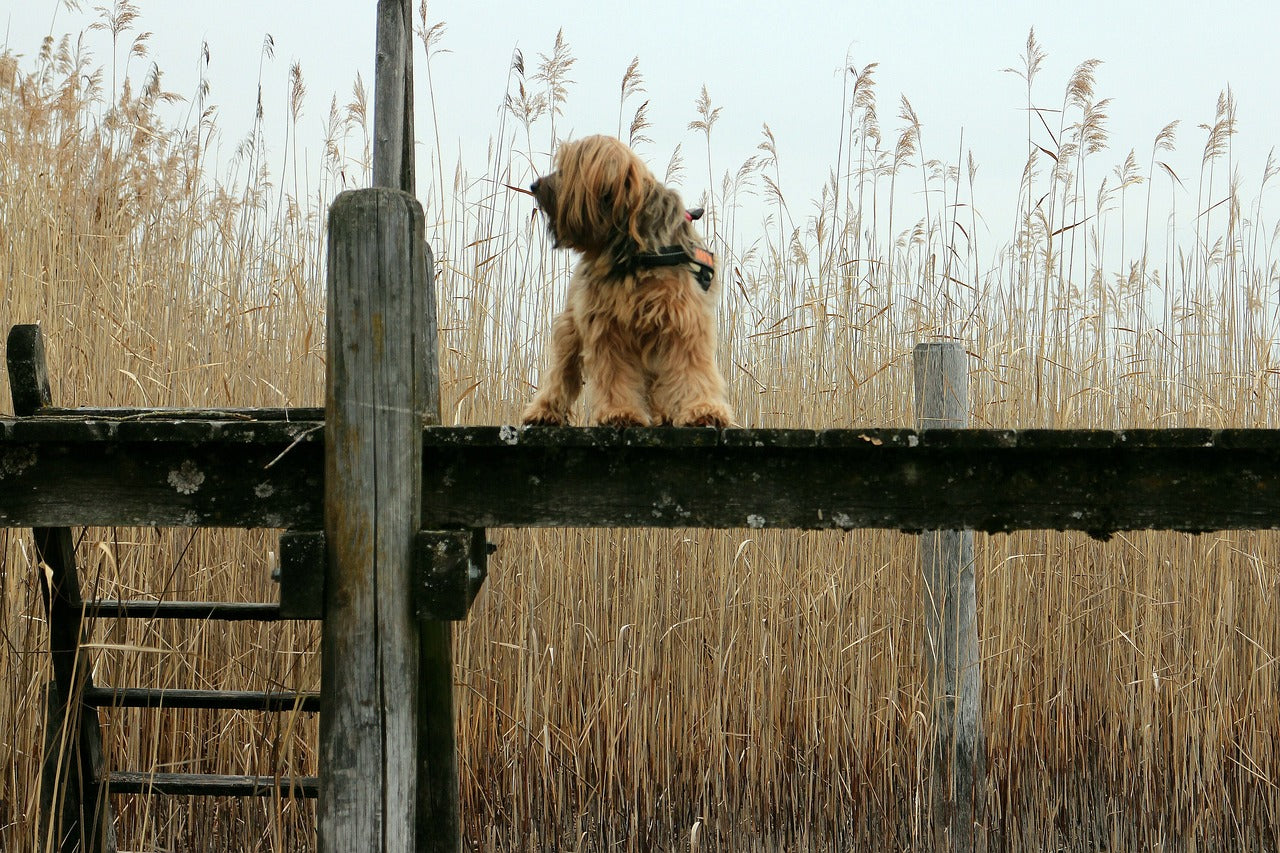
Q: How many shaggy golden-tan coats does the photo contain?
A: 1